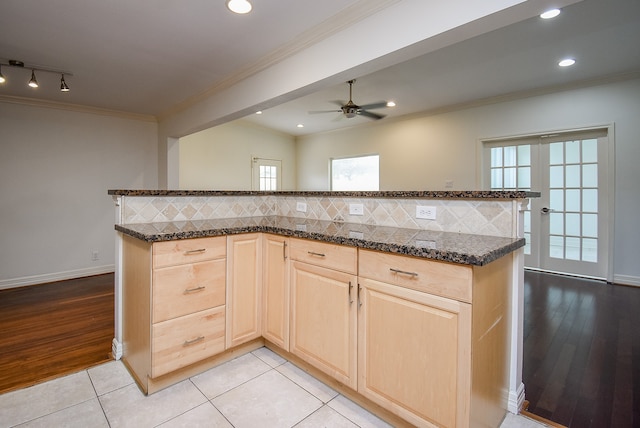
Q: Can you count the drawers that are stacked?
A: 3